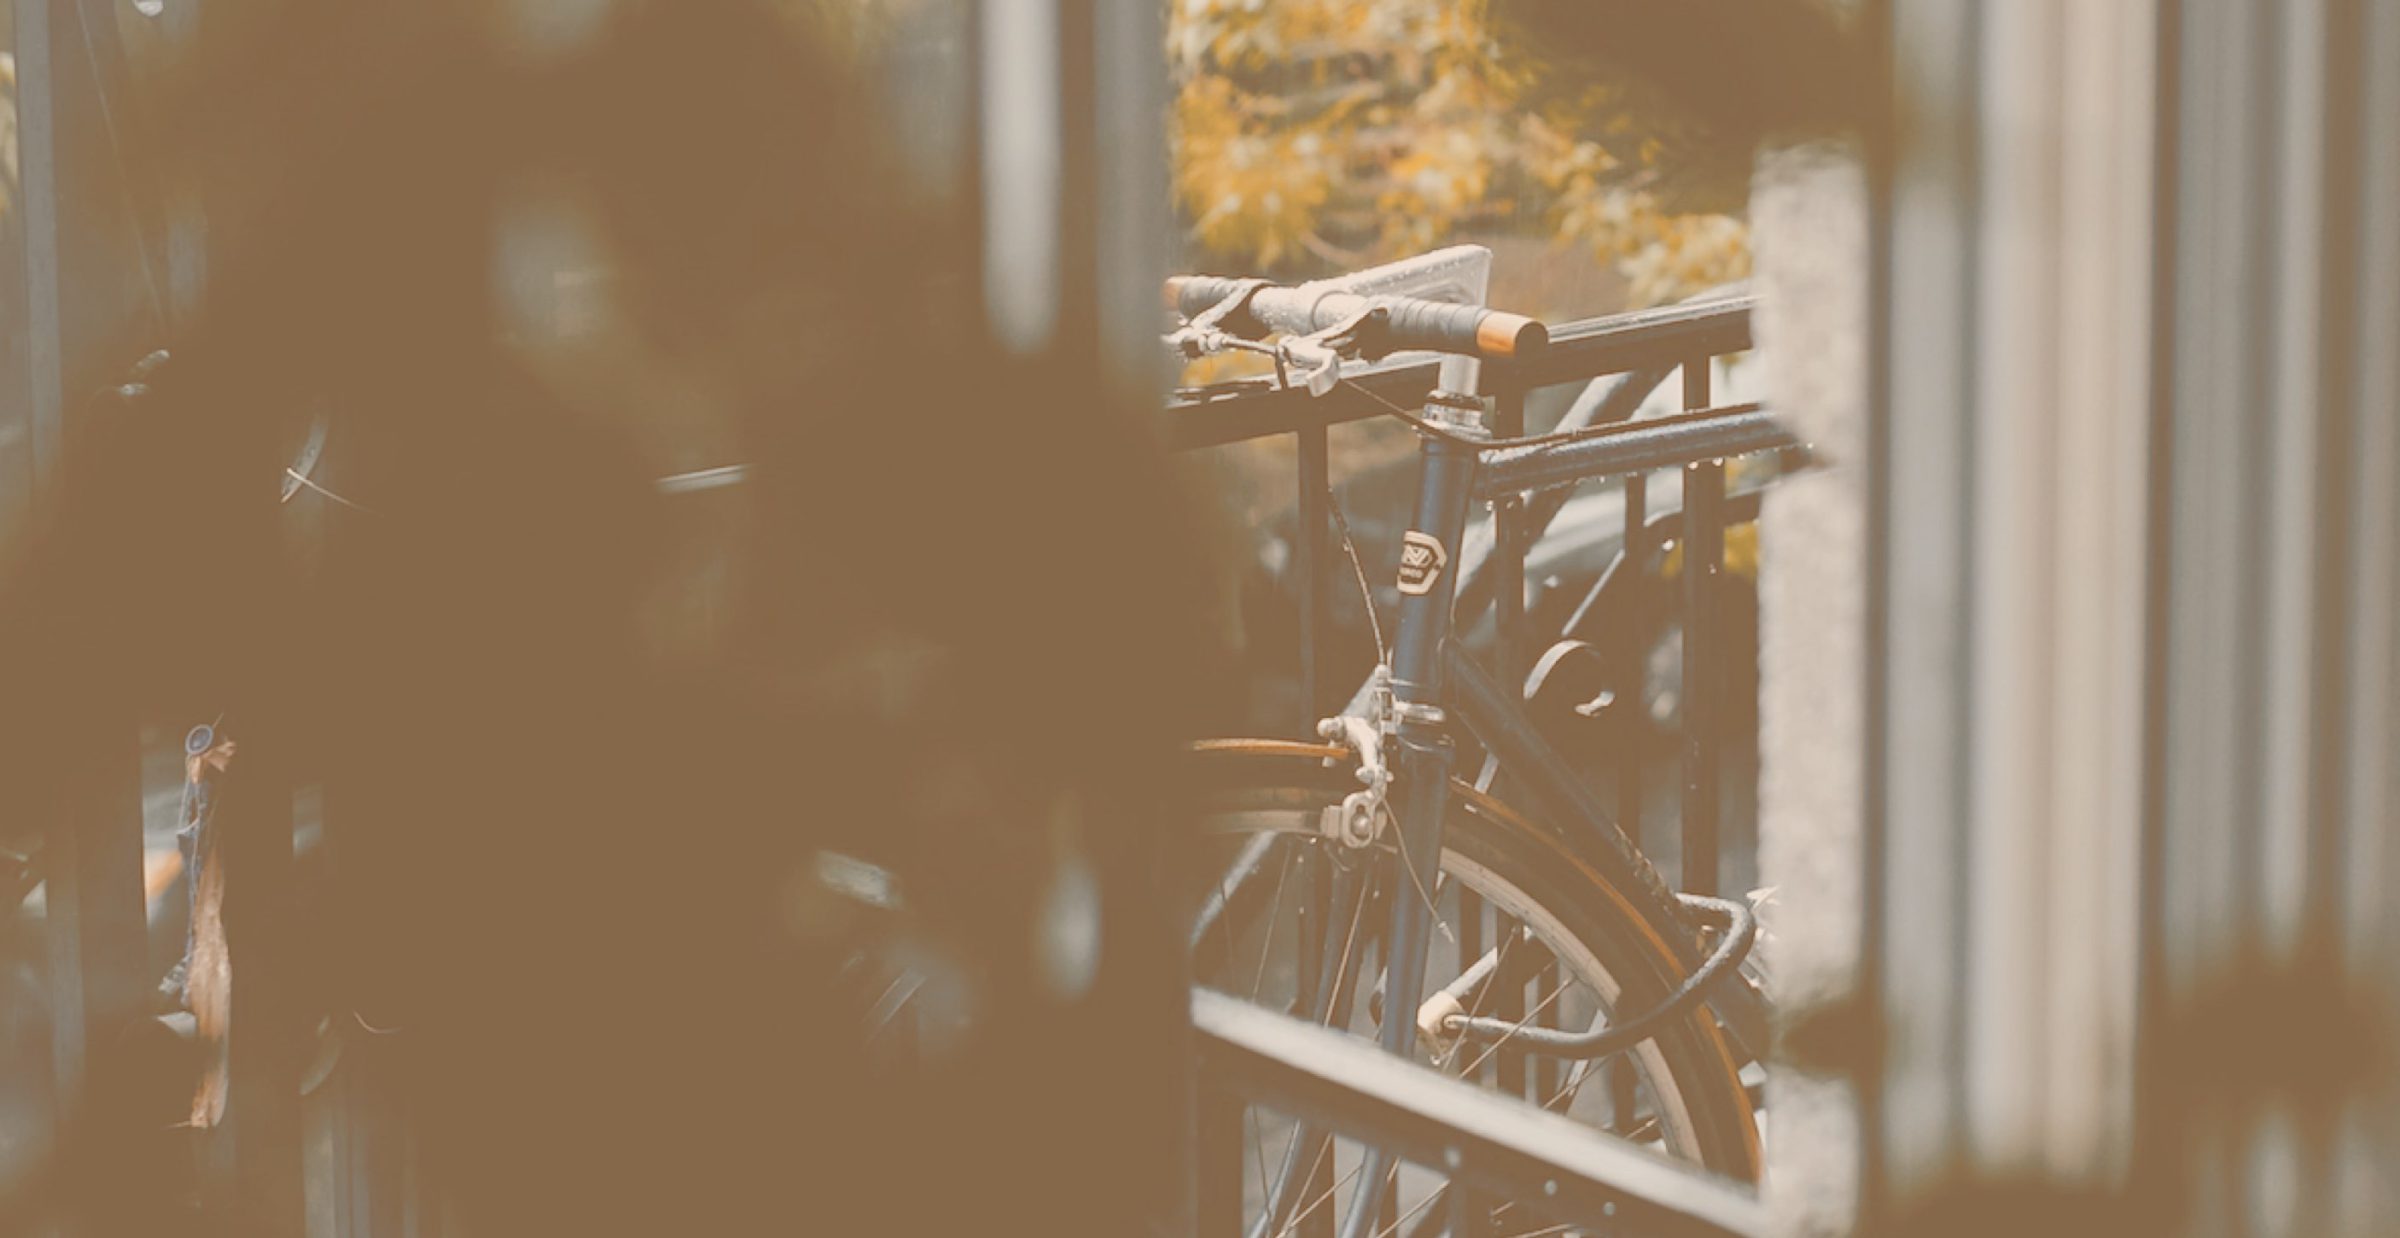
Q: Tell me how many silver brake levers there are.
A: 2